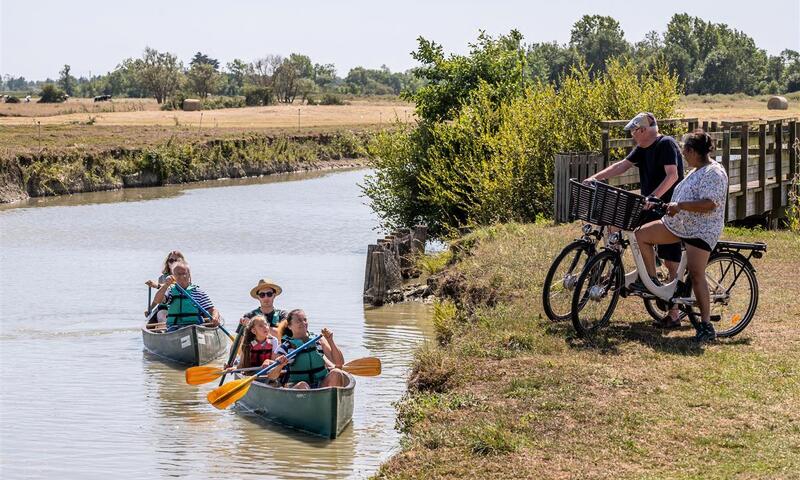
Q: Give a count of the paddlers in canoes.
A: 5